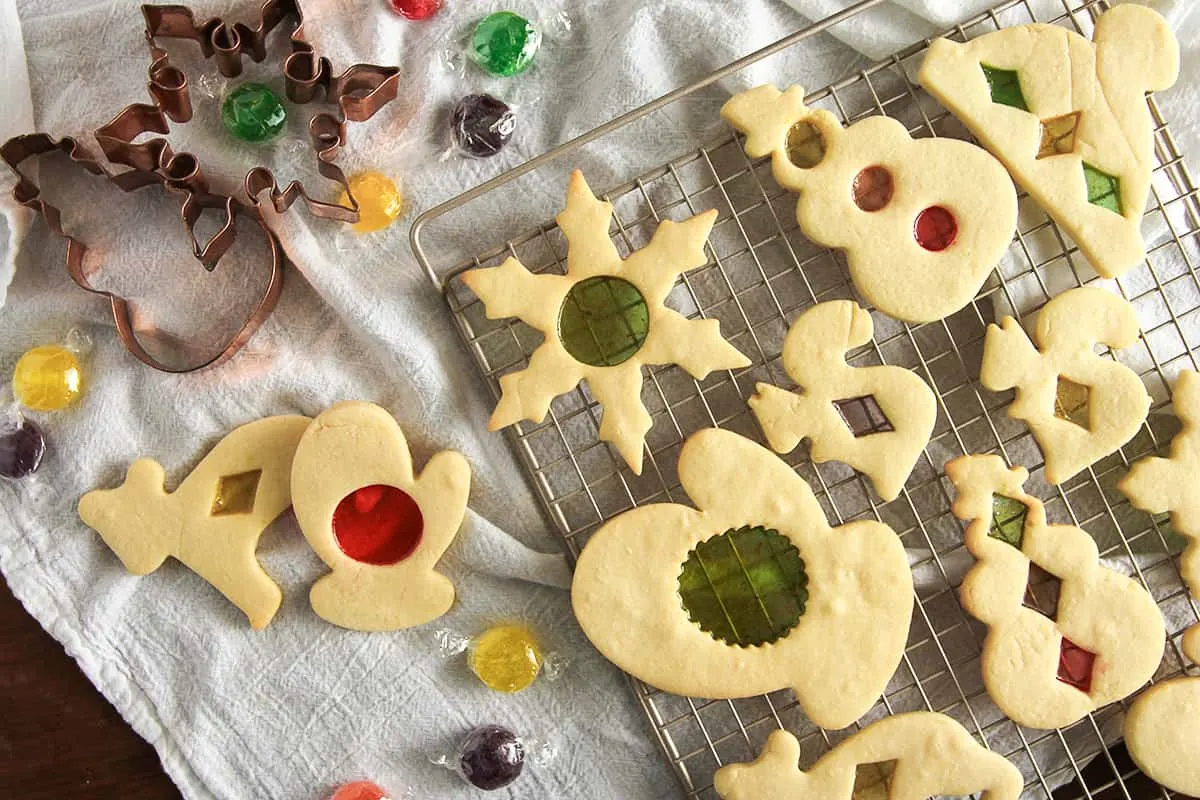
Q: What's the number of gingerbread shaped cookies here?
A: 0